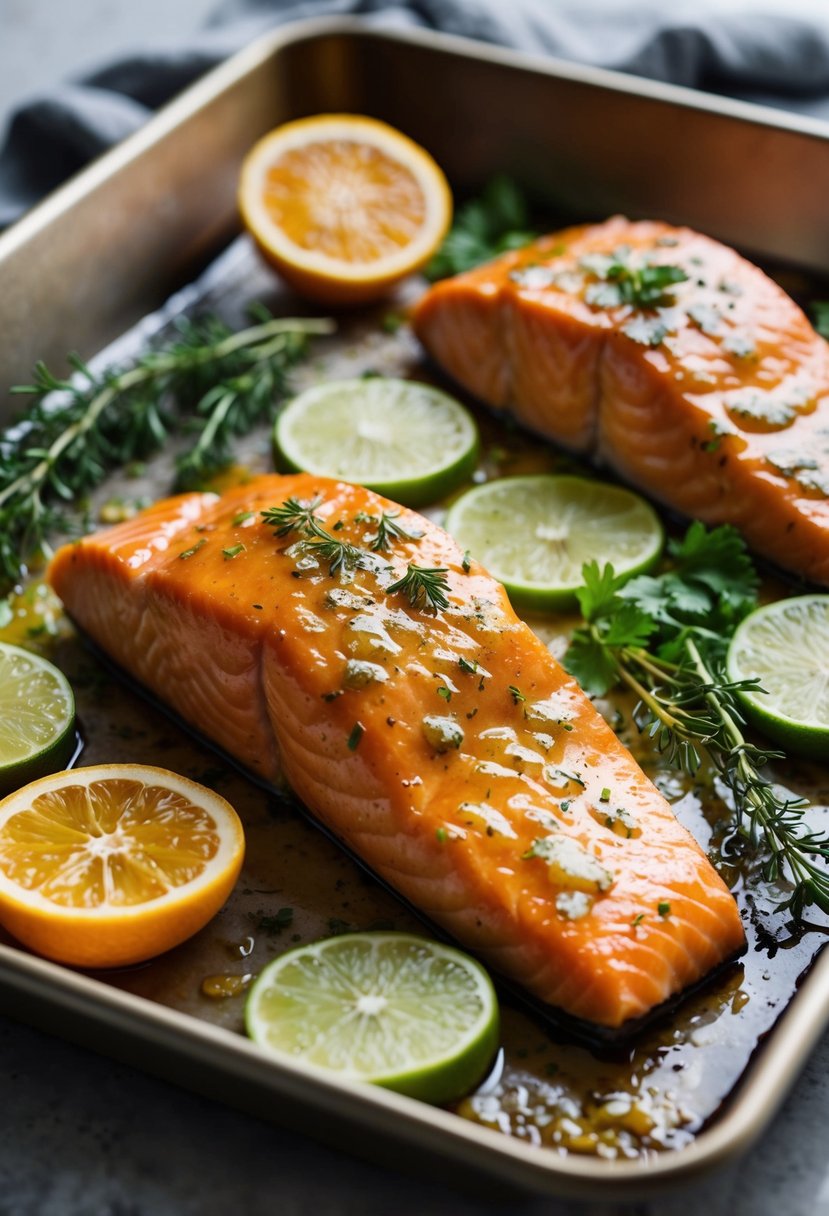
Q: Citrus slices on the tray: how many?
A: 7